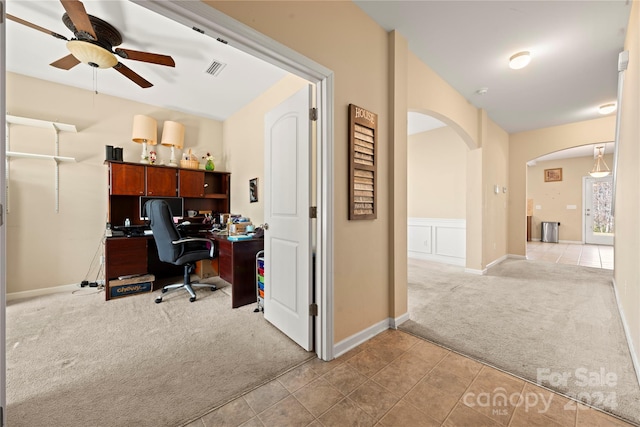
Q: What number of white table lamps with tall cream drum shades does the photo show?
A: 2